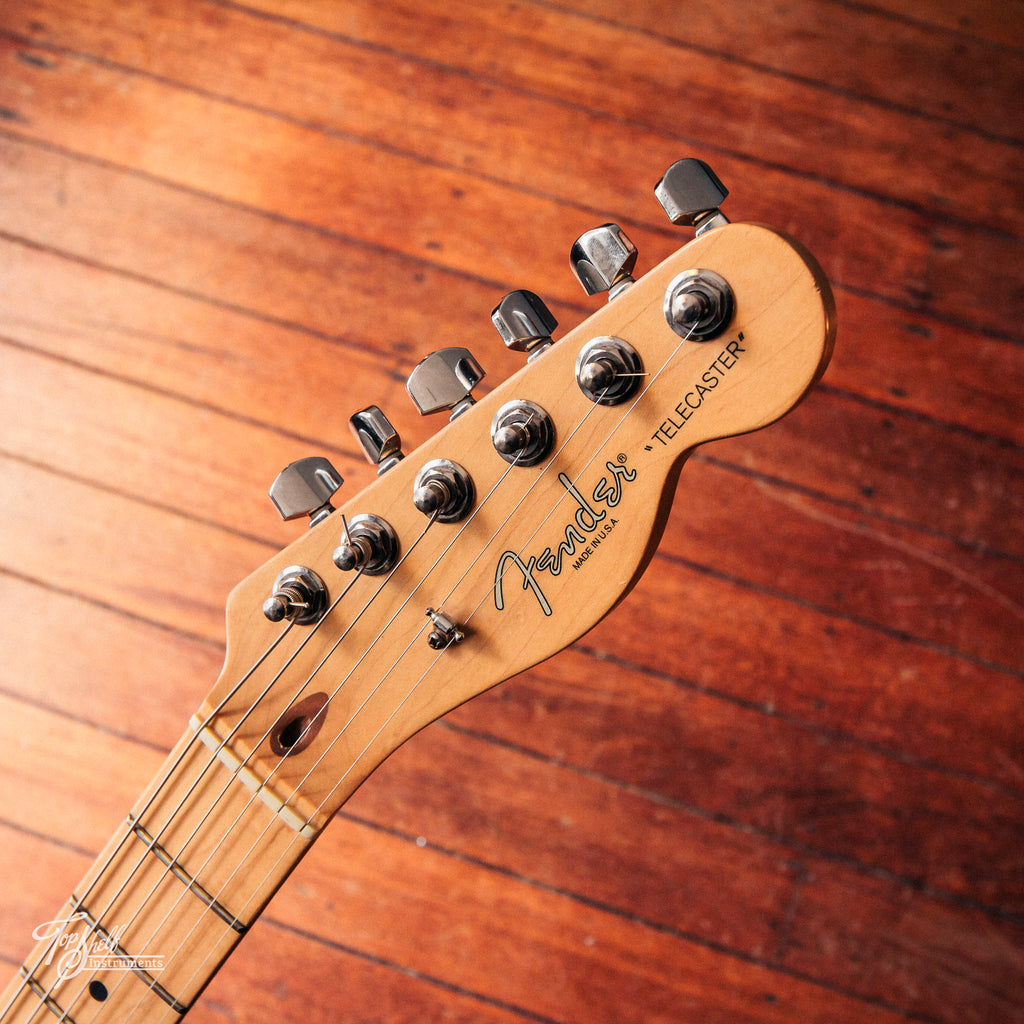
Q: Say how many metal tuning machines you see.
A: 6